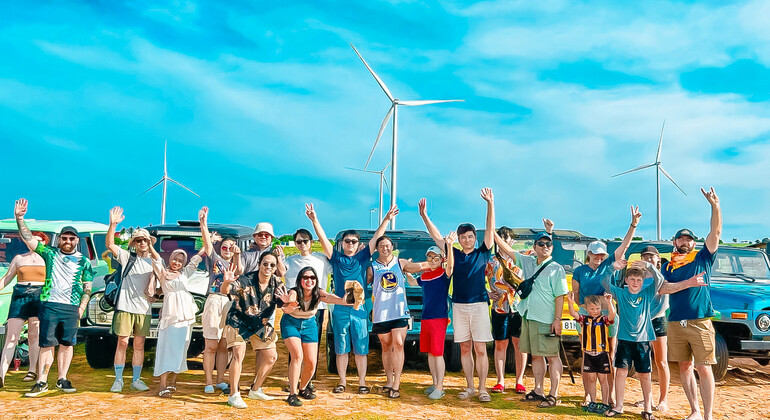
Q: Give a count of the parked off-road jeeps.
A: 5